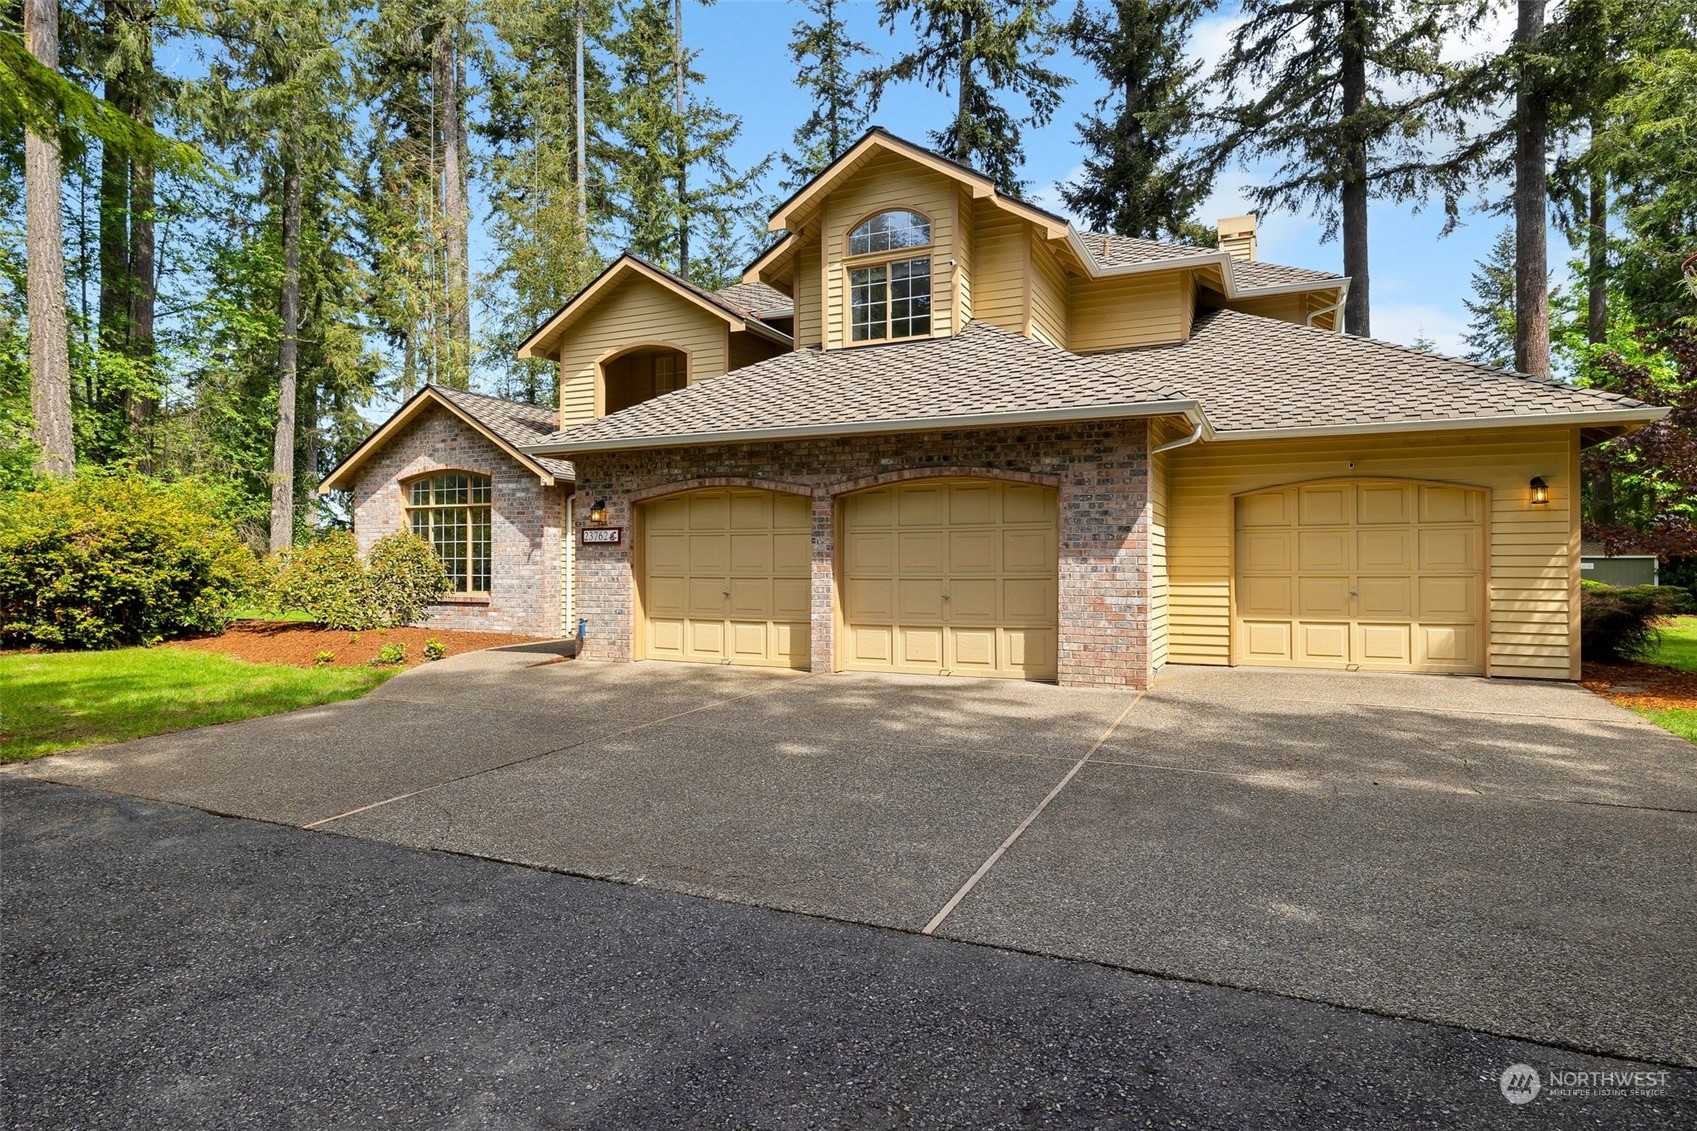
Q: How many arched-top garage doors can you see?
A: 3